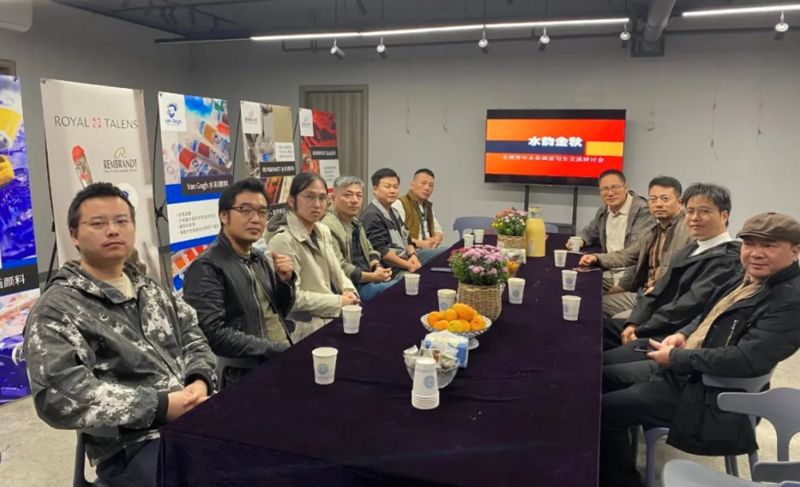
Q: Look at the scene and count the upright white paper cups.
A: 11